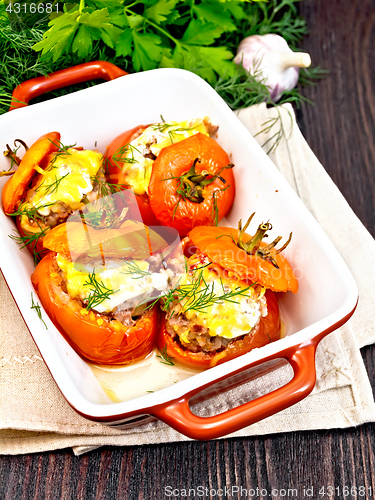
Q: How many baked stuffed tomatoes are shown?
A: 4